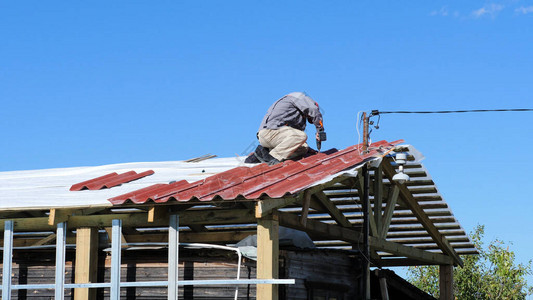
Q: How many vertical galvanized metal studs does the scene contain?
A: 4